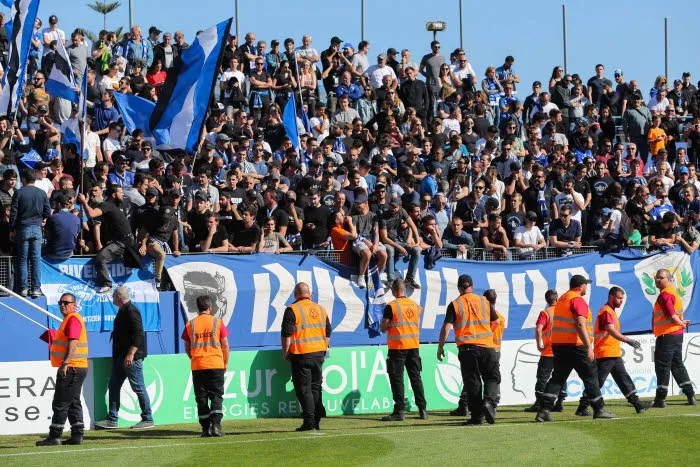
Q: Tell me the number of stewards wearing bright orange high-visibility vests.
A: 10